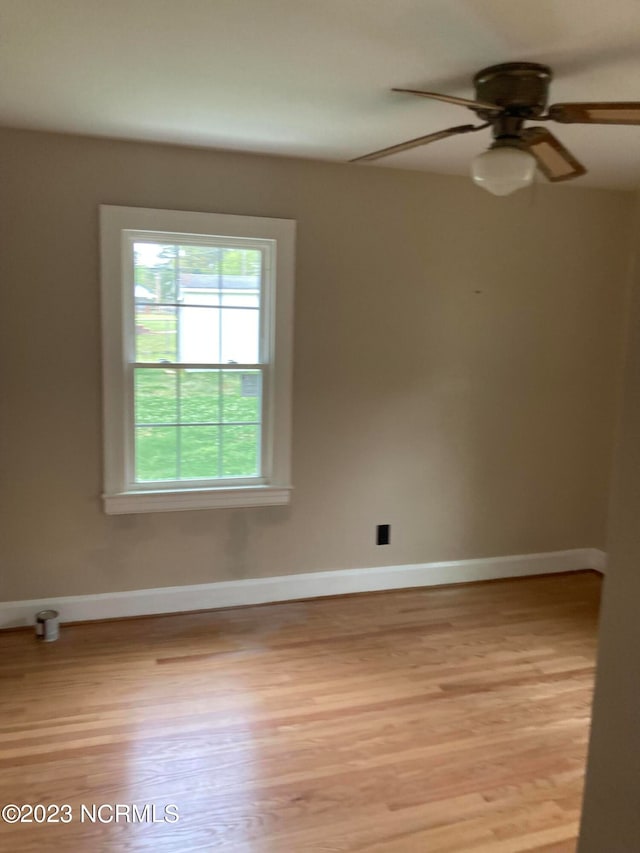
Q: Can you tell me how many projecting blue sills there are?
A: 0